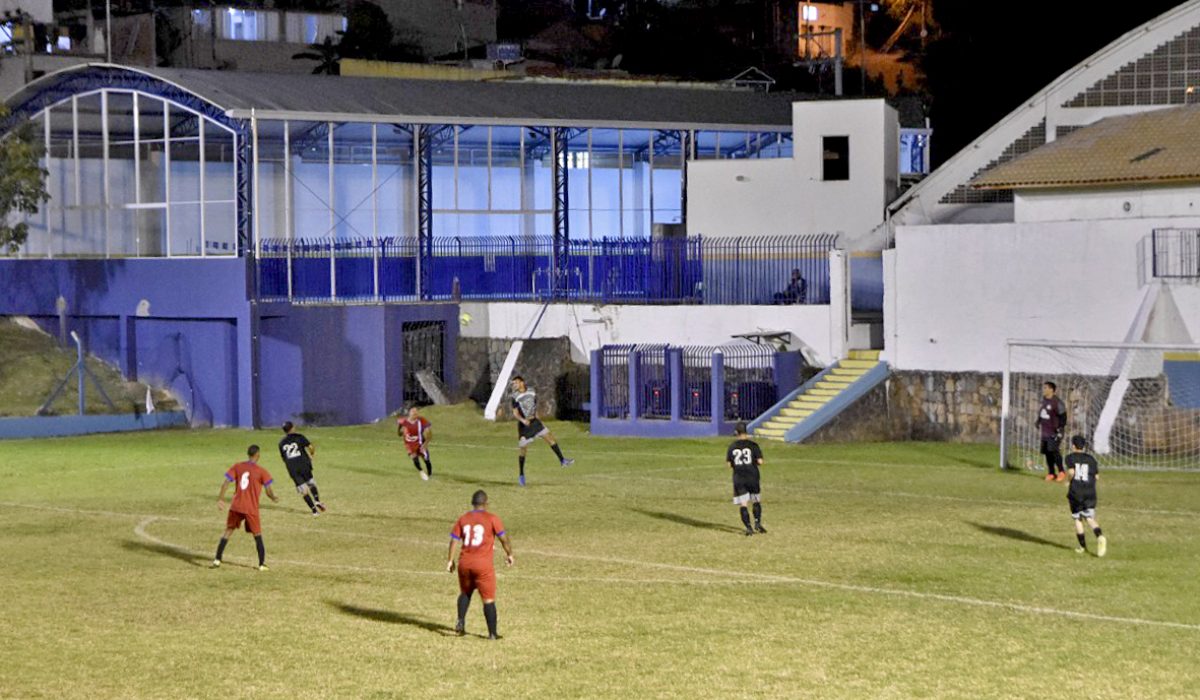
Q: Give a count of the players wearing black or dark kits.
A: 5